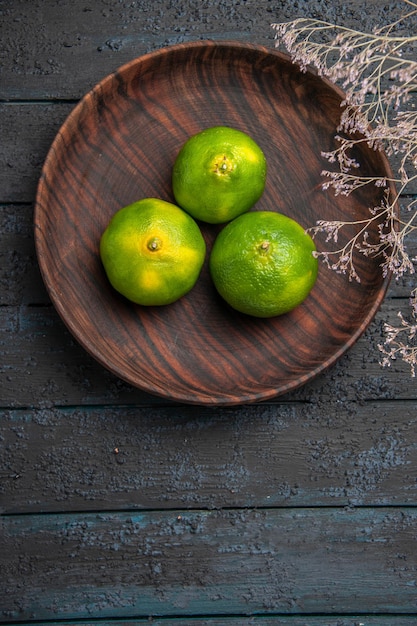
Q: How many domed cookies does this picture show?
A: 0